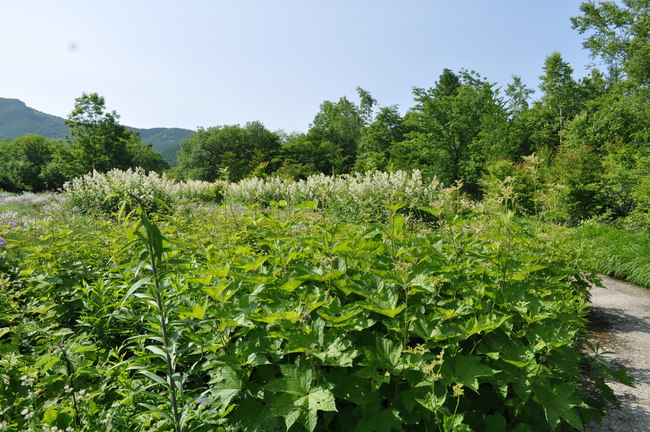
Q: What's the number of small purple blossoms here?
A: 2